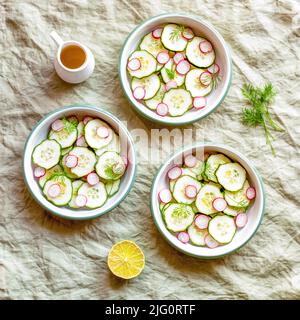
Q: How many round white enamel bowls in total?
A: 3